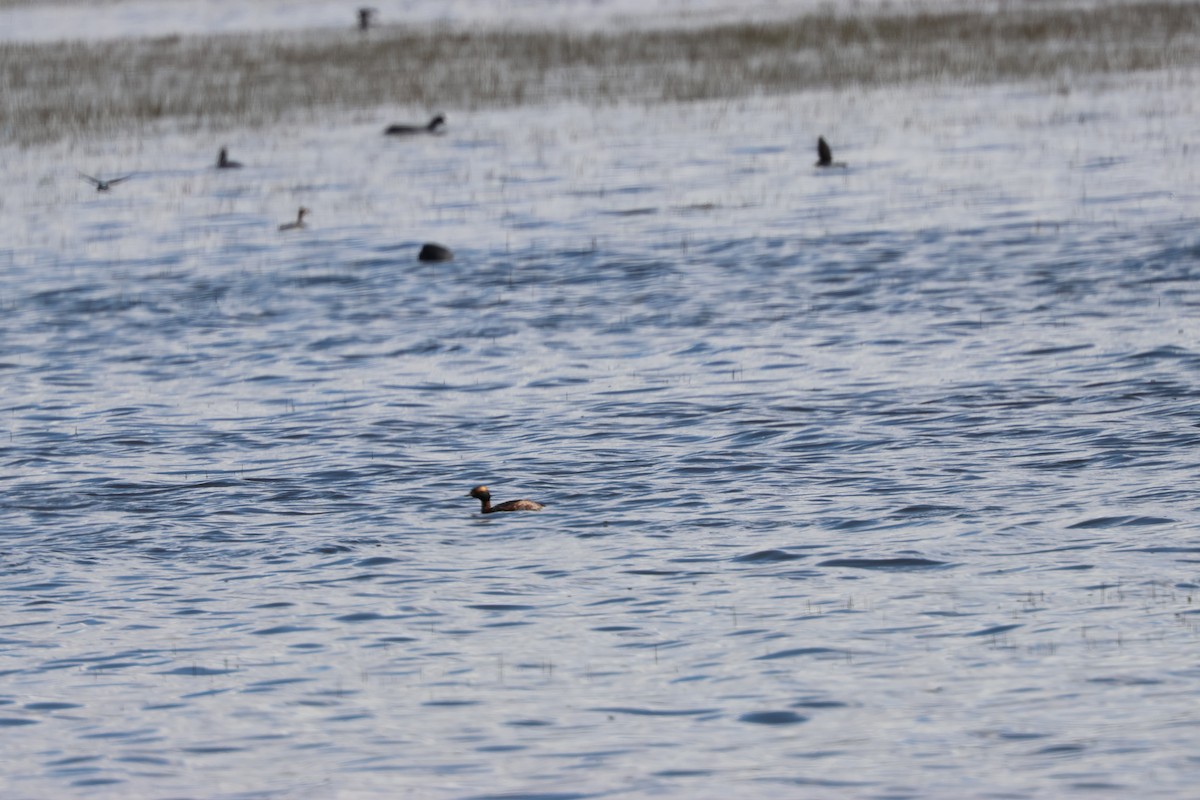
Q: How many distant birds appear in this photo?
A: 7